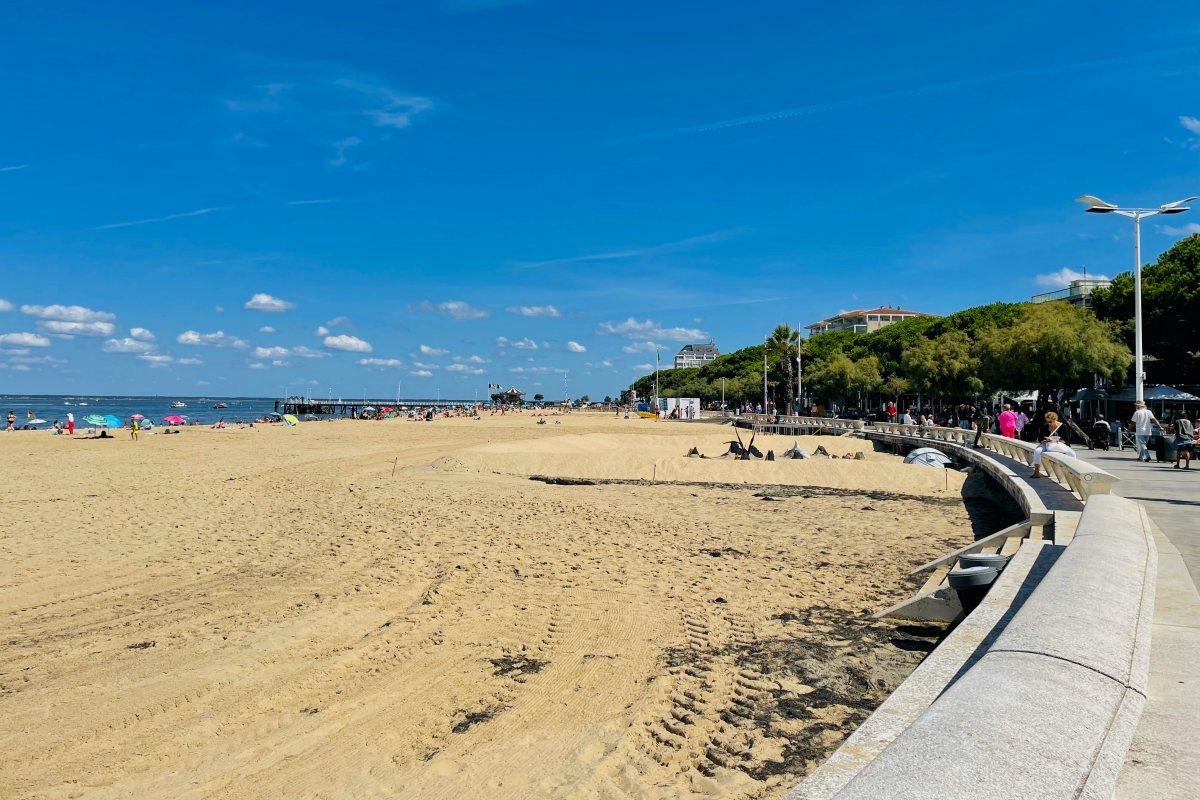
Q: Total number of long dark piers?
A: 1